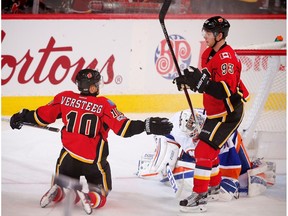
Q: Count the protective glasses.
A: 2